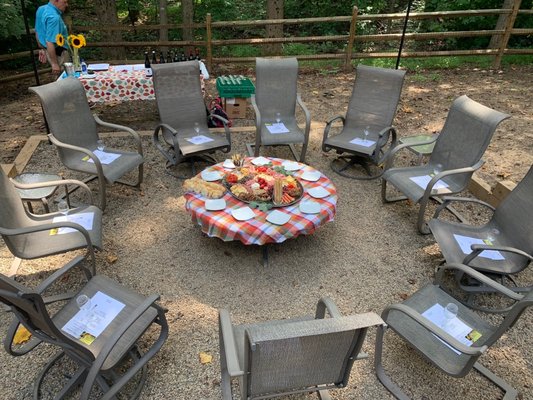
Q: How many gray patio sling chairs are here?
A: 10